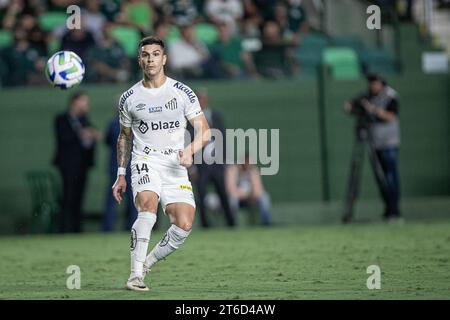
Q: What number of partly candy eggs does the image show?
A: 0